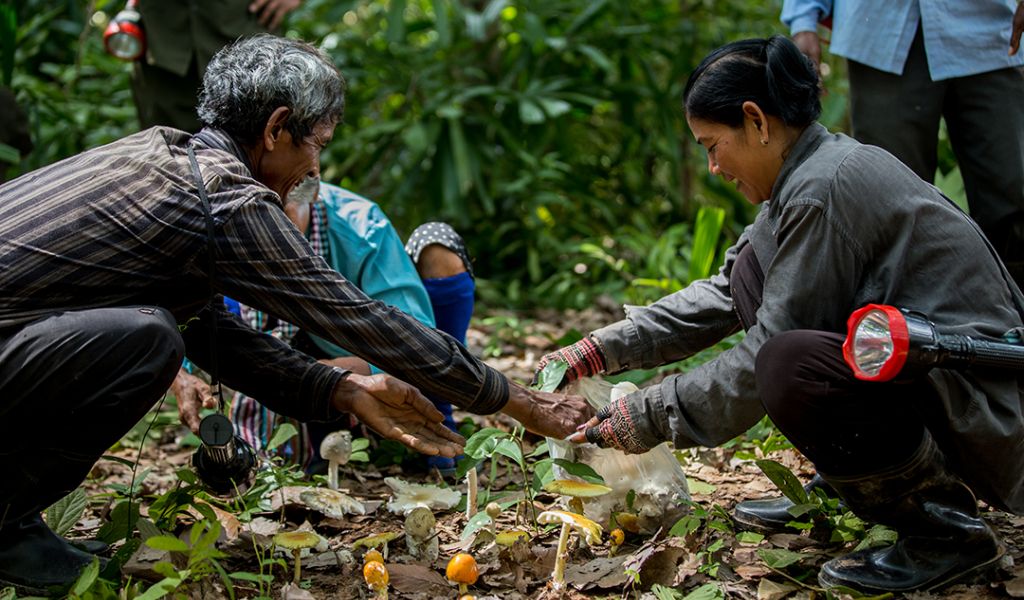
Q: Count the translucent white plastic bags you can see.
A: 1